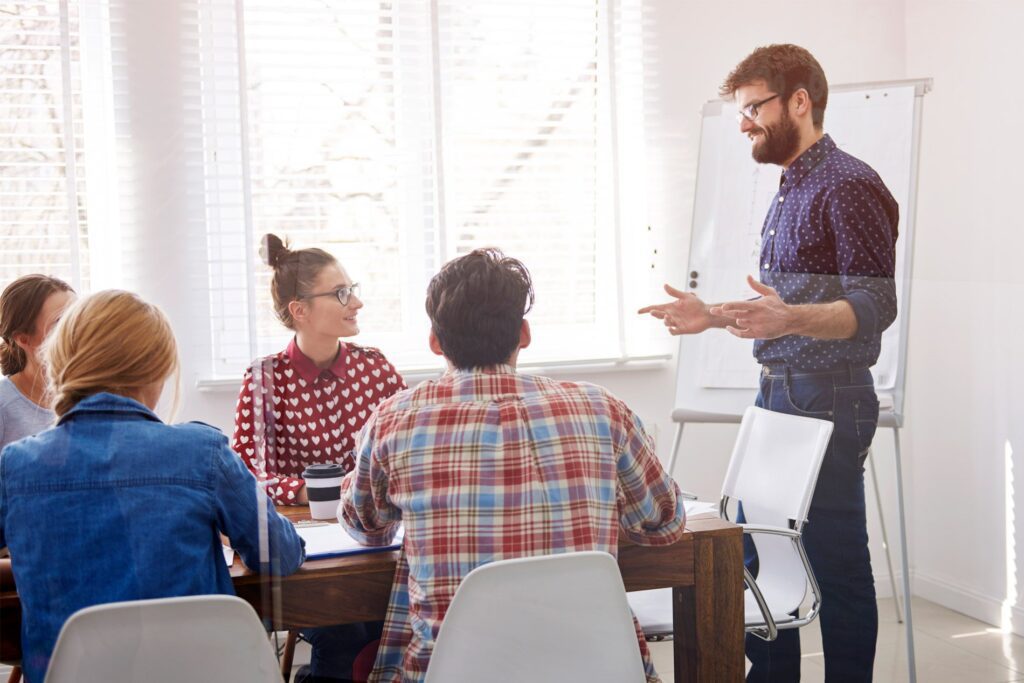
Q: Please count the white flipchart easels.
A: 1